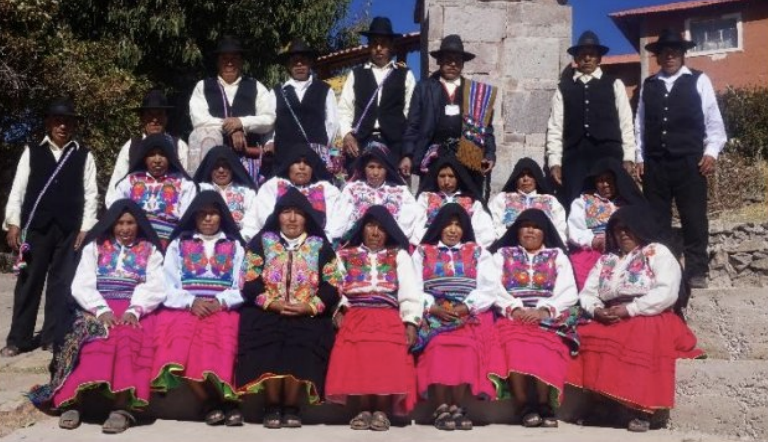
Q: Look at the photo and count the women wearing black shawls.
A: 14